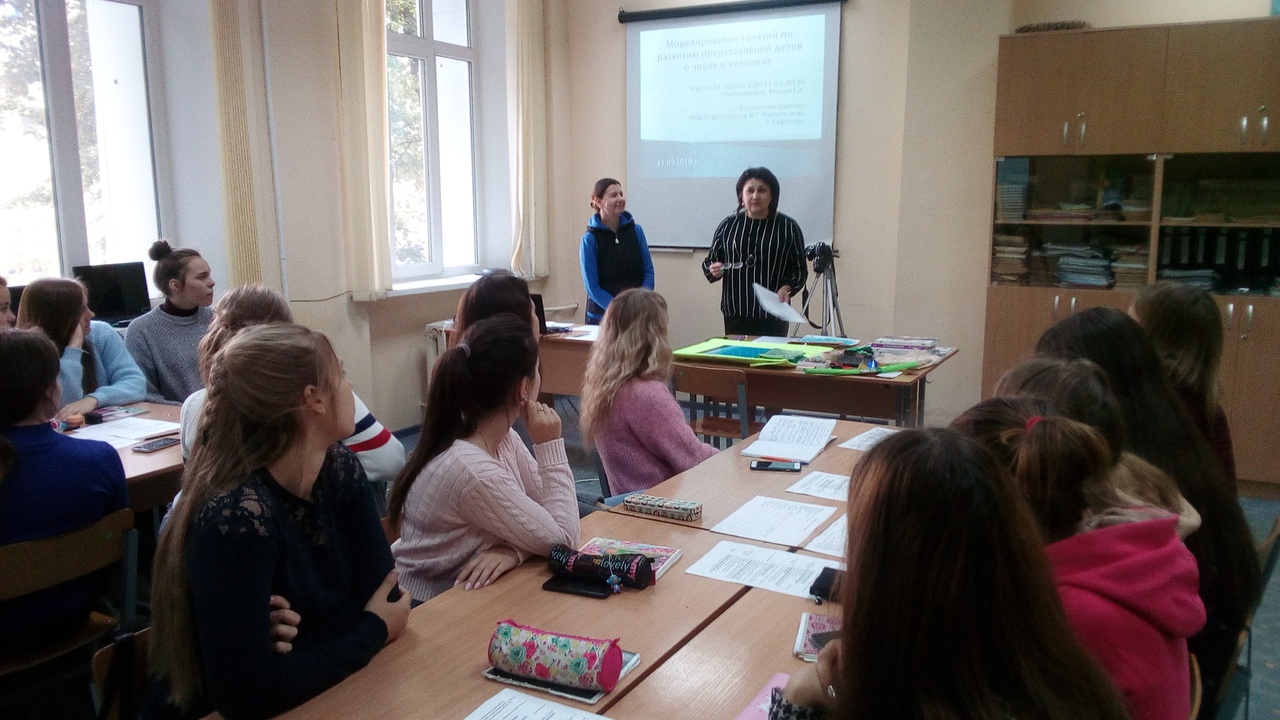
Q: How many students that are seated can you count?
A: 14